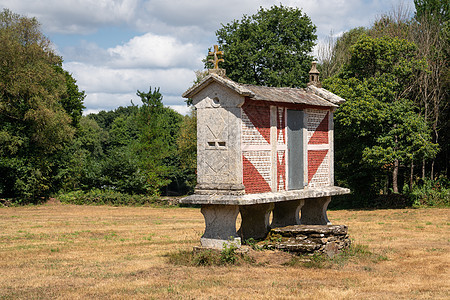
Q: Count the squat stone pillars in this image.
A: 4